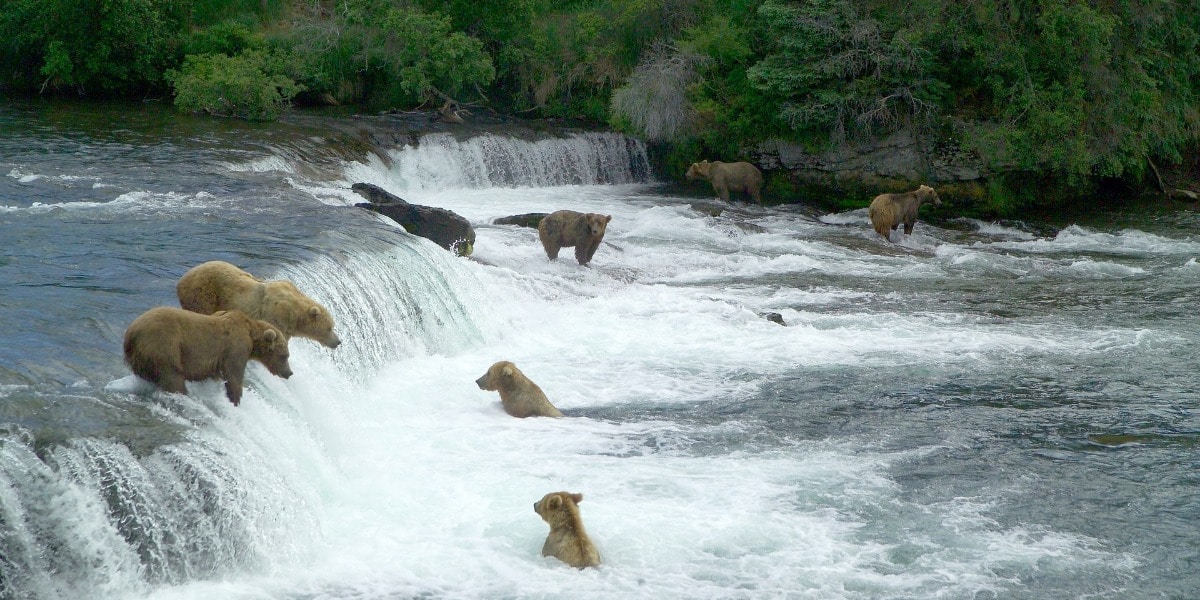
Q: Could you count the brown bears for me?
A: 7